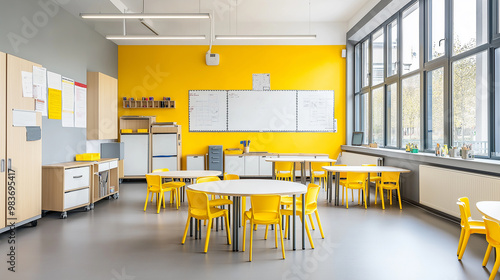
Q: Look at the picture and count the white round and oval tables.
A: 5